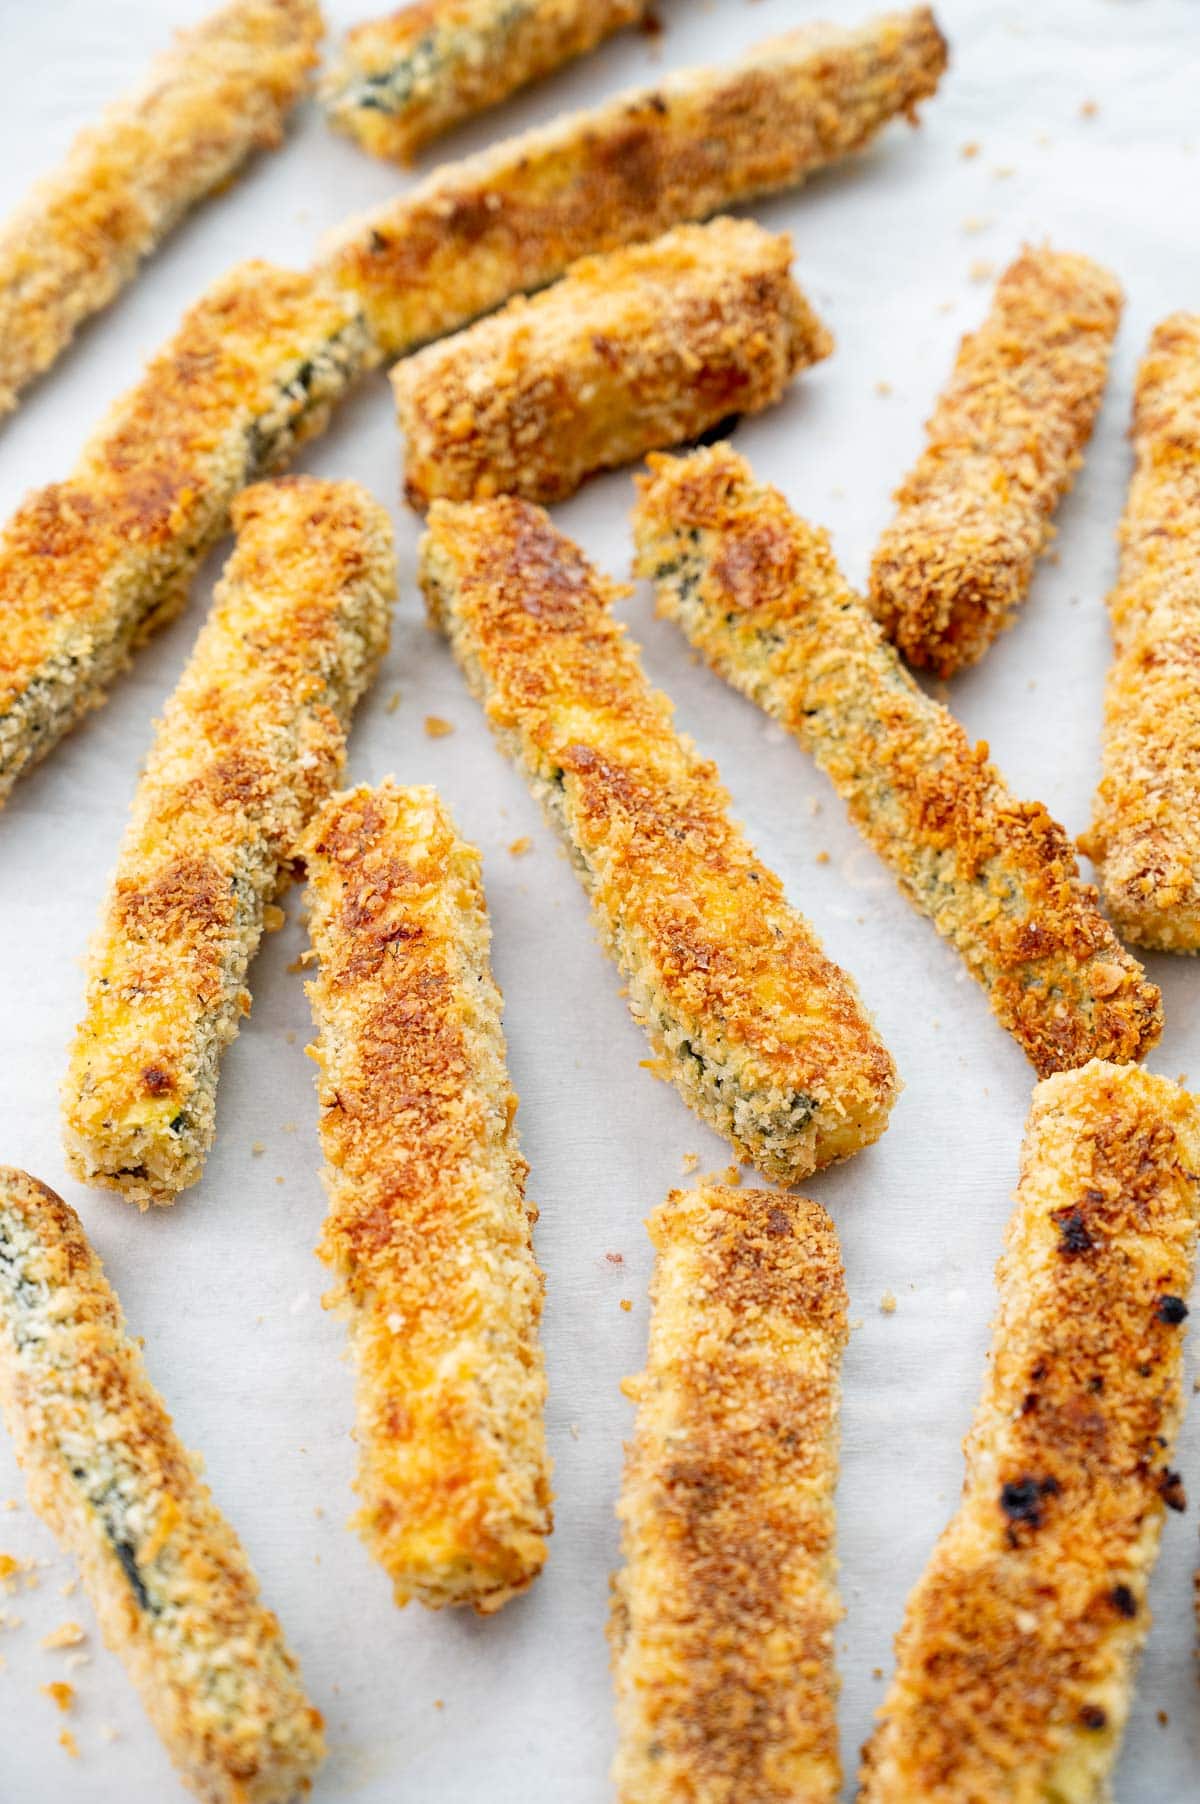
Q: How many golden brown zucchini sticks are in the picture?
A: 14